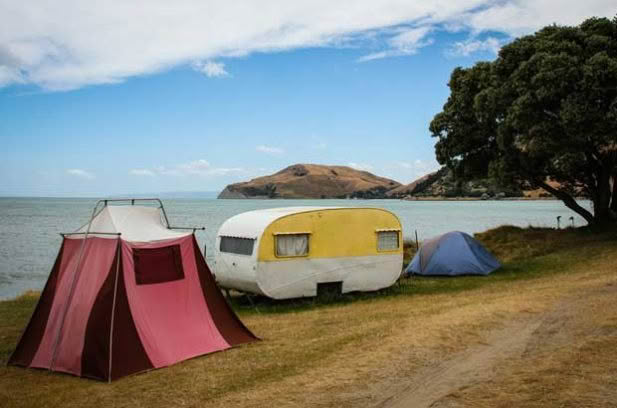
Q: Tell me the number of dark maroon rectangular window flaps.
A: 1